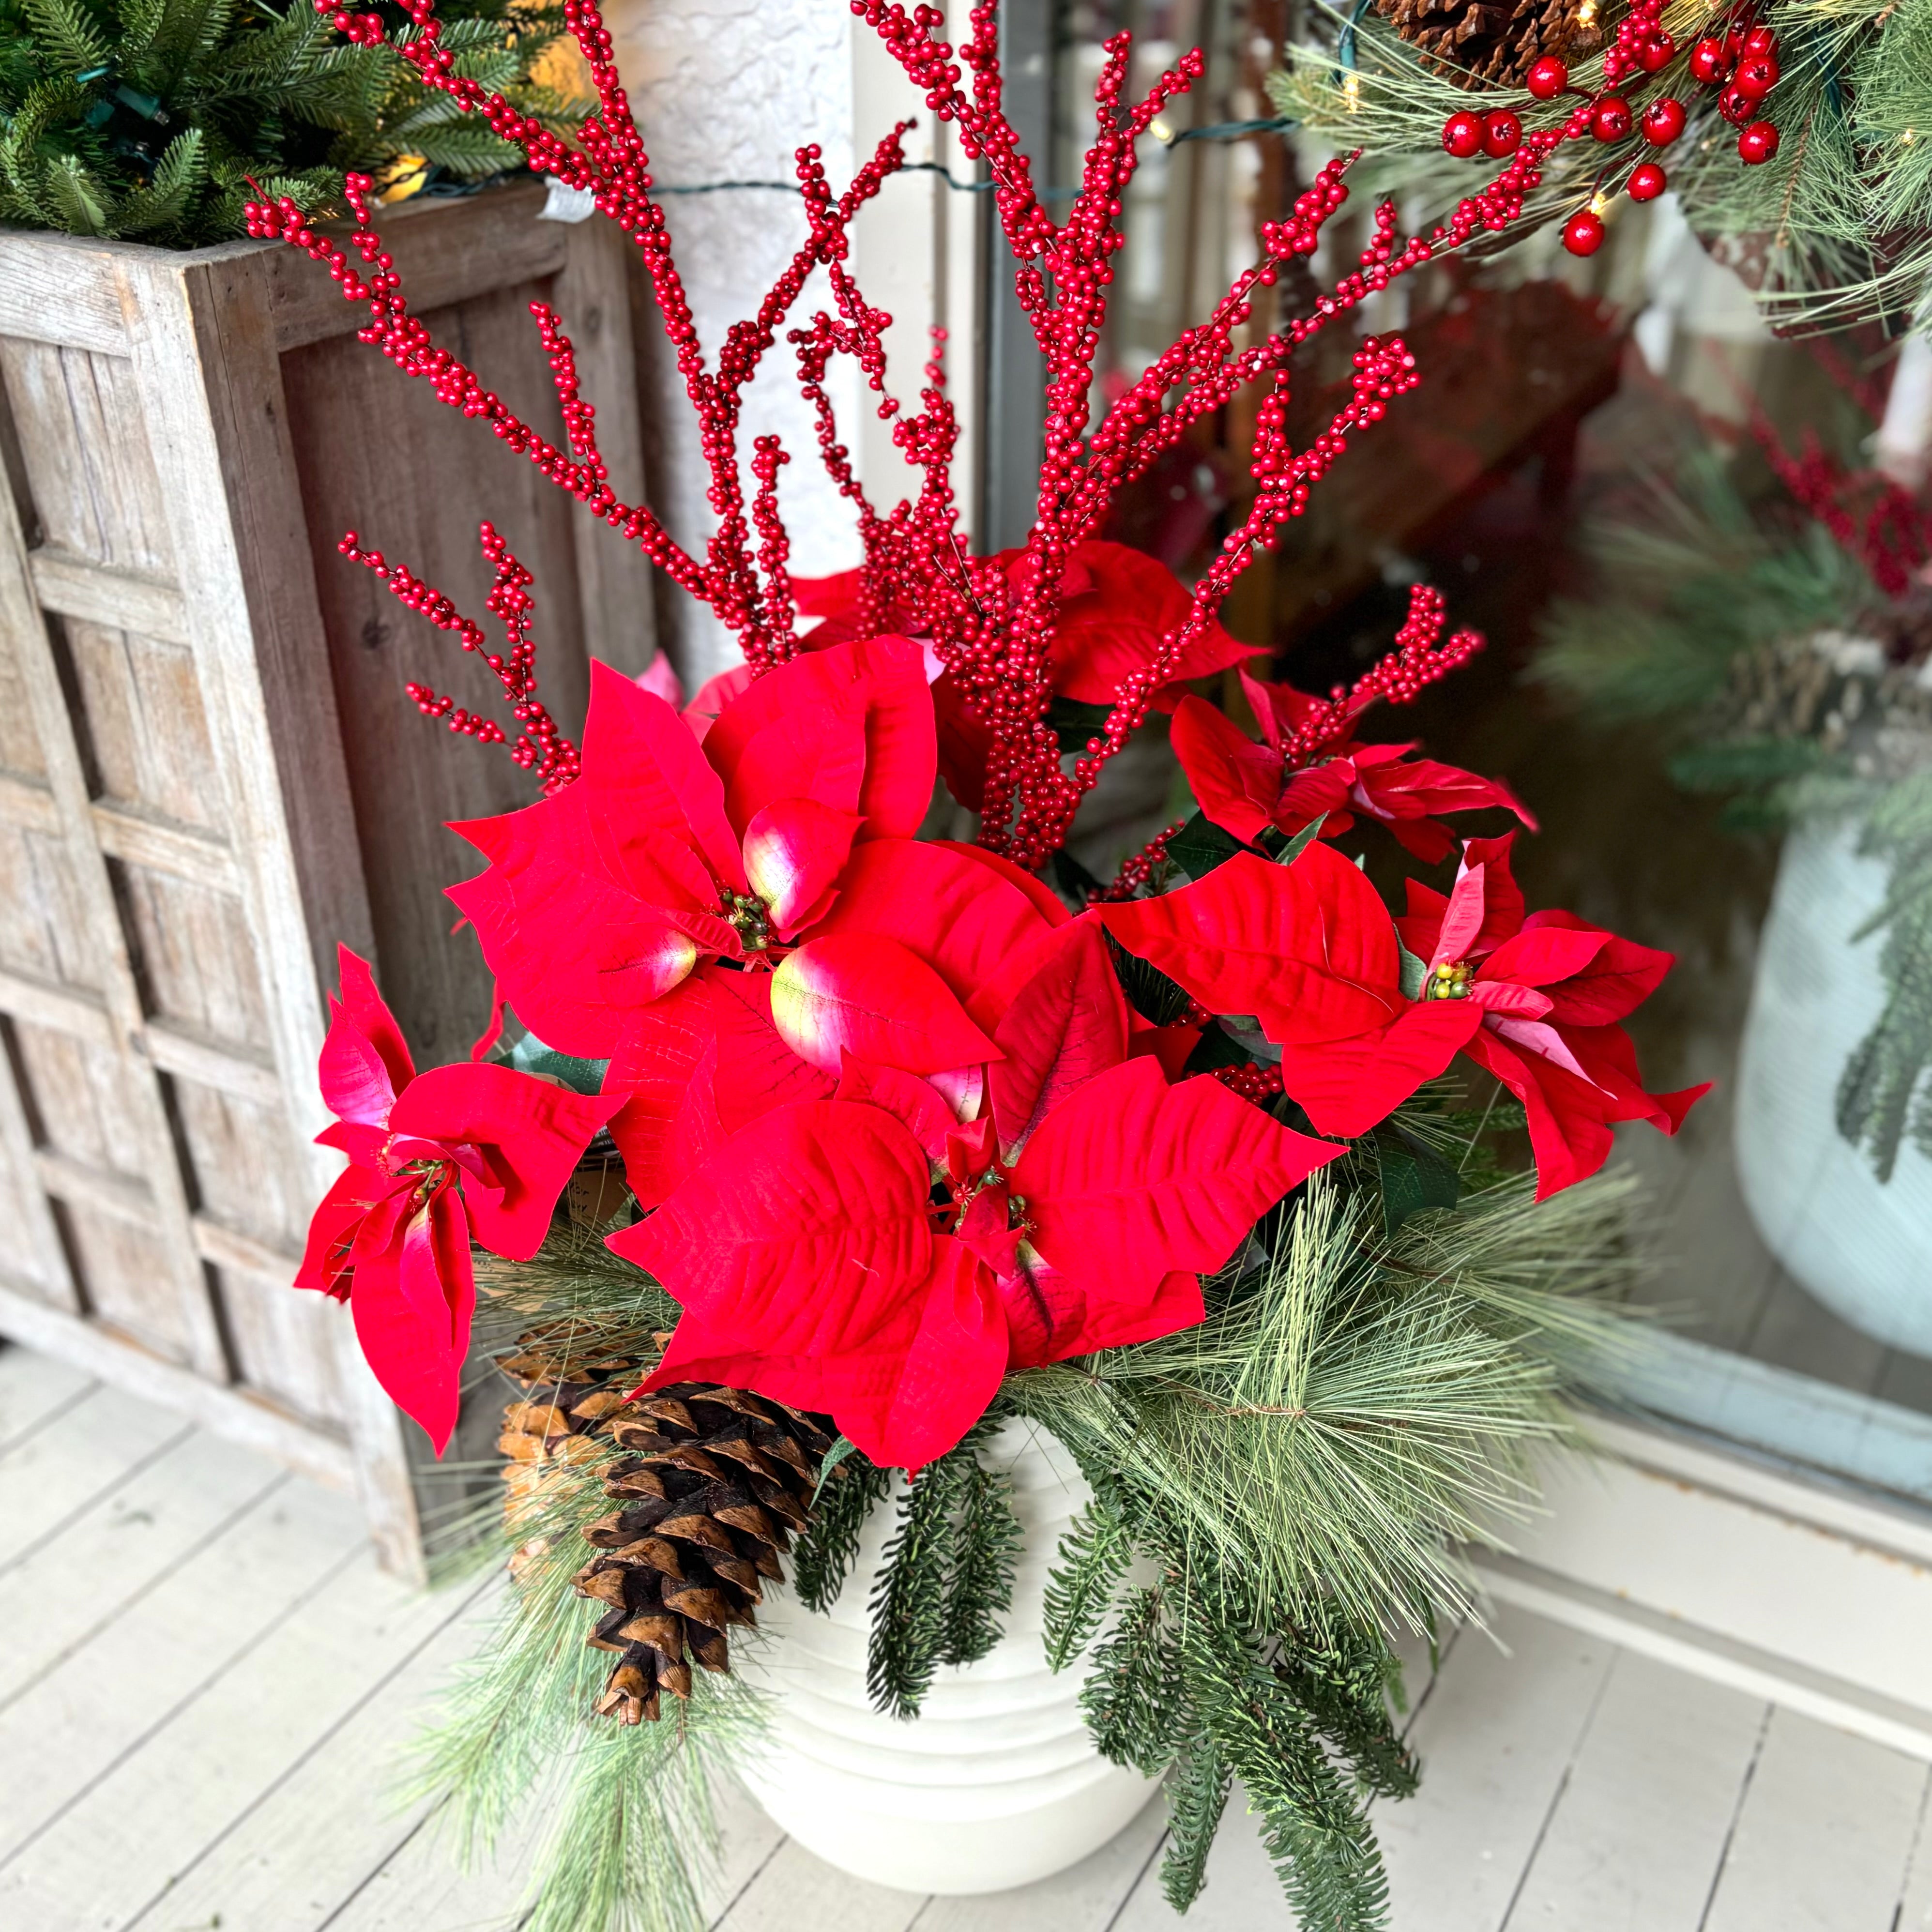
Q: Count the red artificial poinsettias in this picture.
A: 6